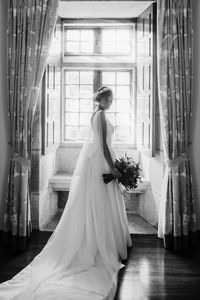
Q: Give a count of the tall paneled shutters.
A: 2